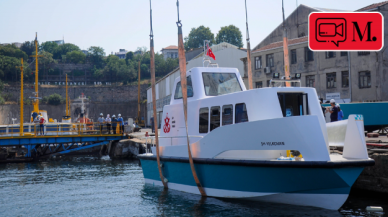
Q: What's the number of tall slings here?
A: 4